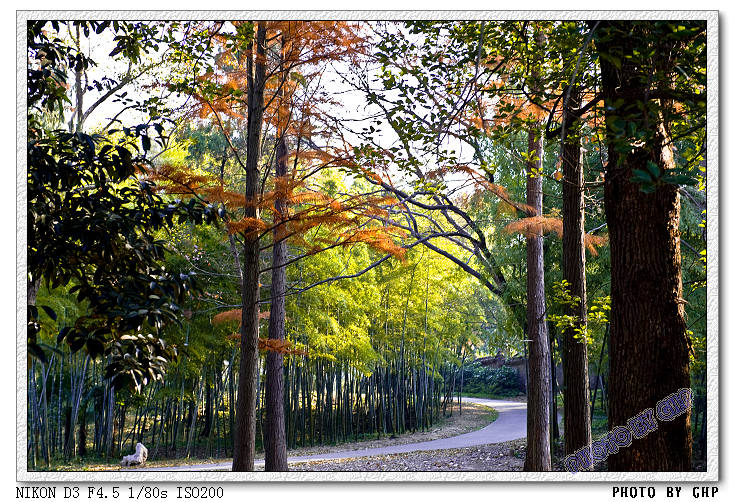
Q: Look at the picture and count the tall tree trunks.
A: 5